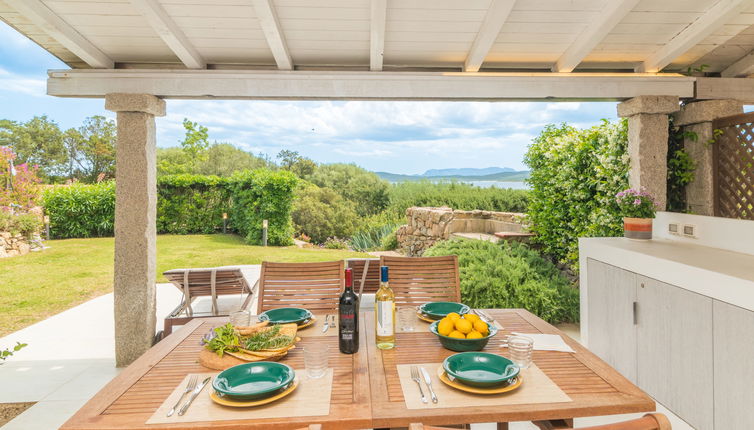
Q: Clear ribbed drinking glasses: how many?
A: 4